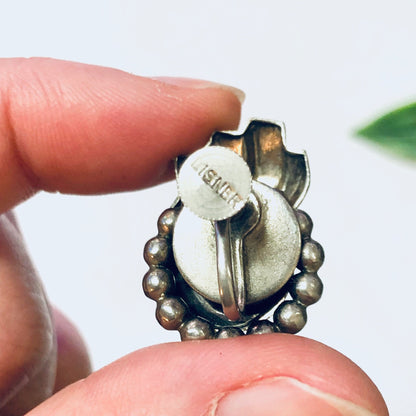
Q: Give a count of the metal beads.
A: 11